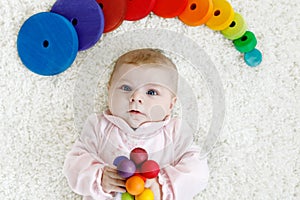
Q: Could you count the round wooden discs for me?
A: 10